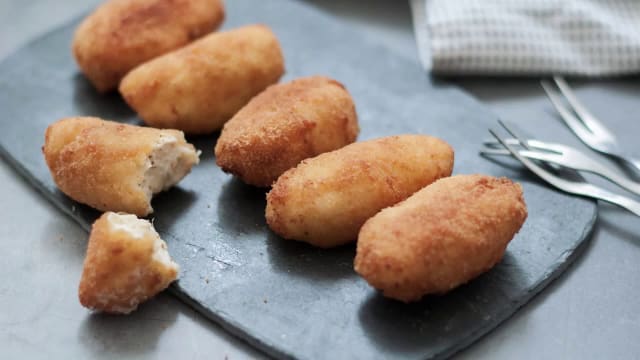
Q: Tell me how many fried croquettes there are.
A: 6